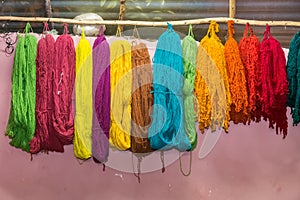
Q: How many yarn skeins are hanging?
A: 14